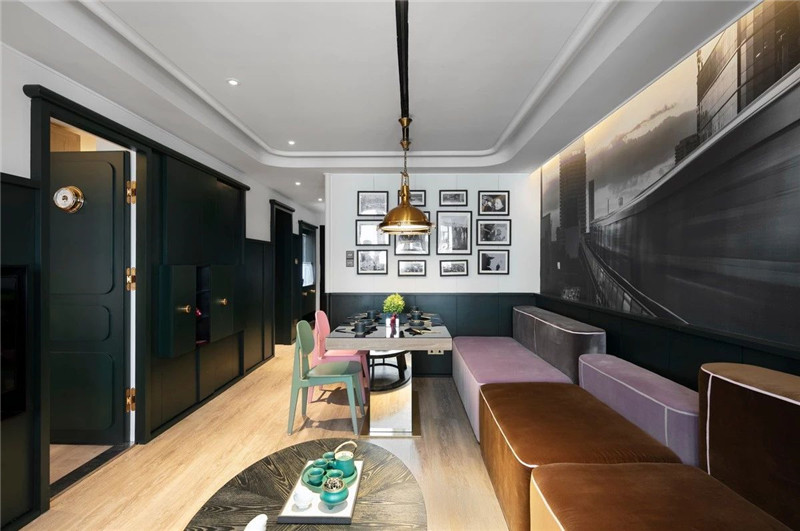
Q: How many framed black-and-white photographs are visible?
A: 12